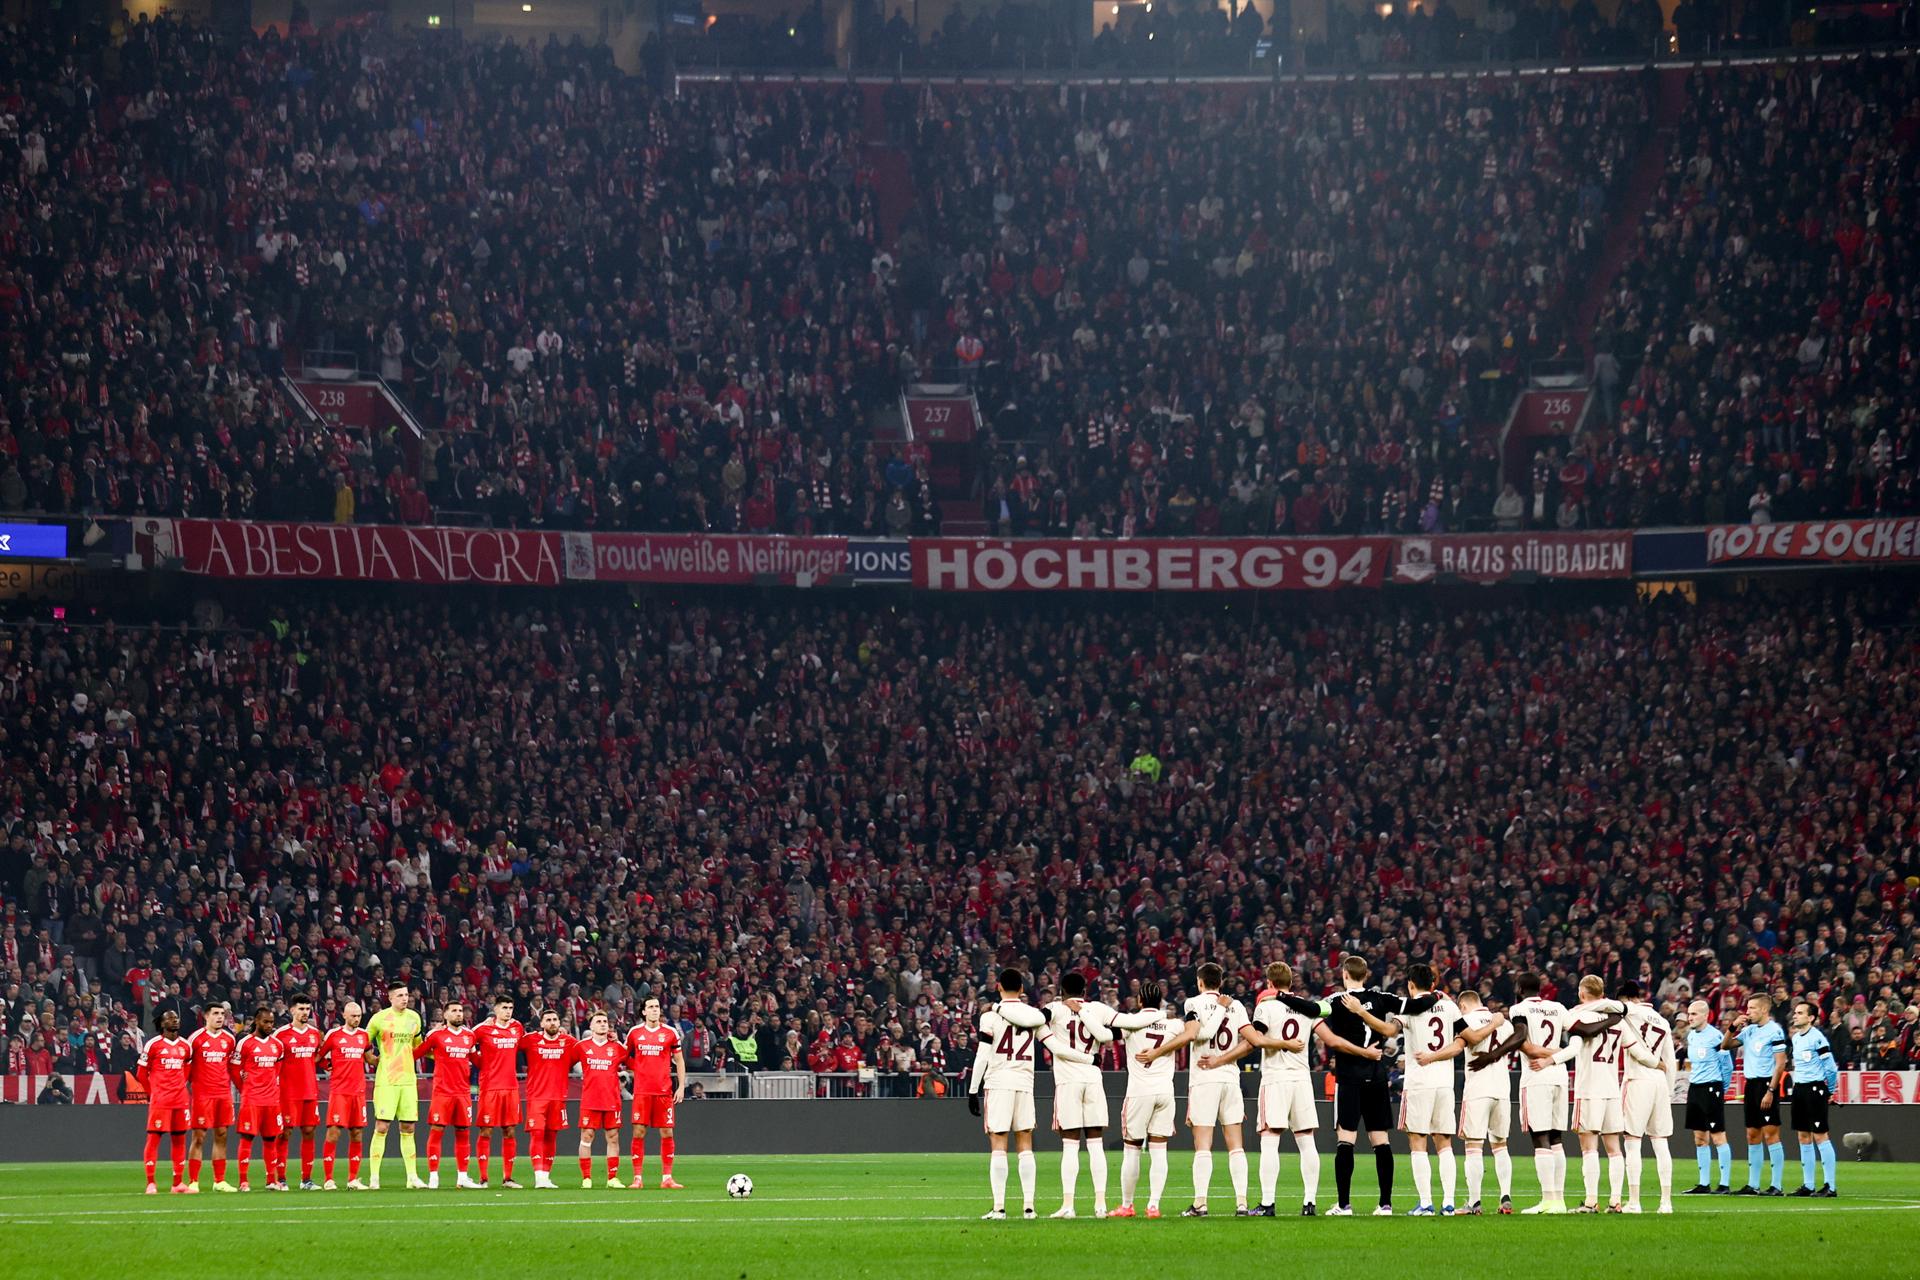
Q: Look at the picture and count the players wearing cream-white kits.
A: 10